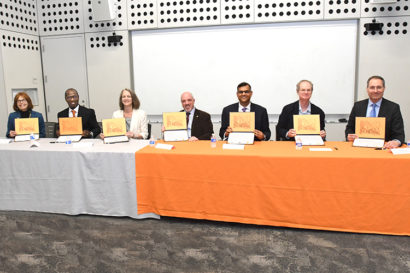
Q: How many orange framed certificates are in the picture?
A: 7